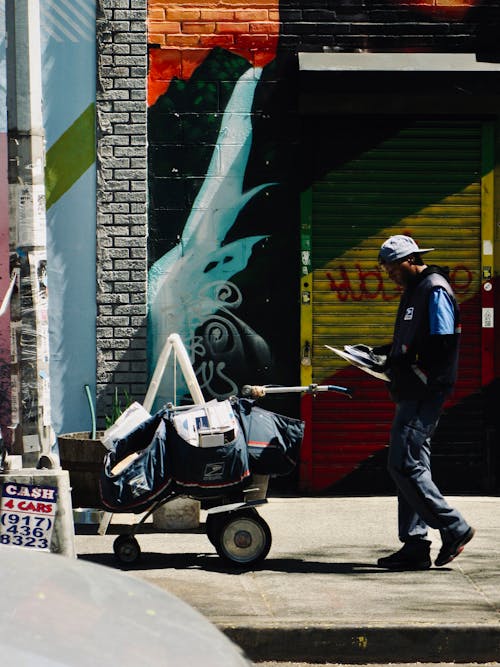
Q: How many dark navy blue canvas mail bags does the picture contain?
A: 3